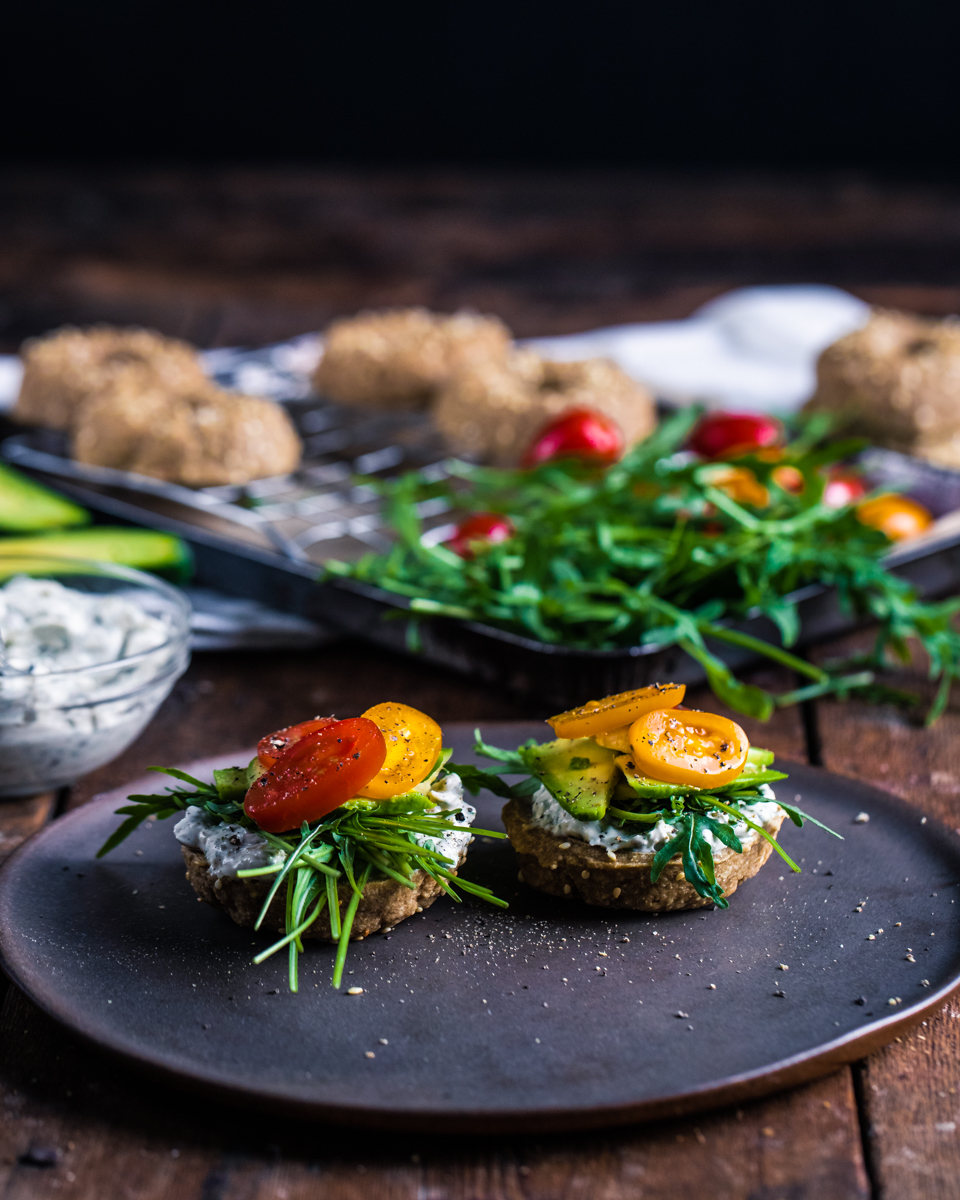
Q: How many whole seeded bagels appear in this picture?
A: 5